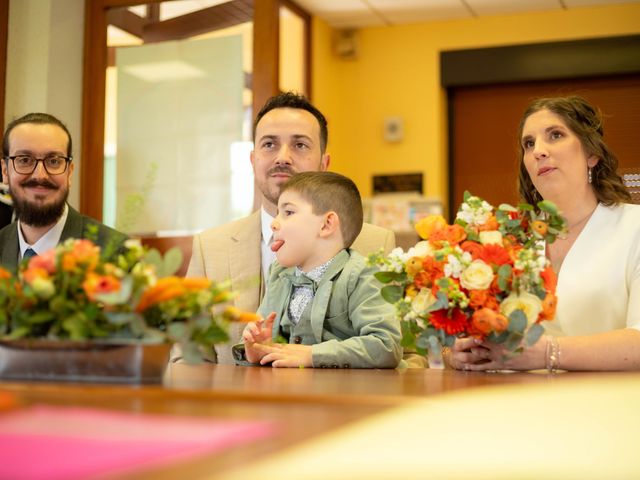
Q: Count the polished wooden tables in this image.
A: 1